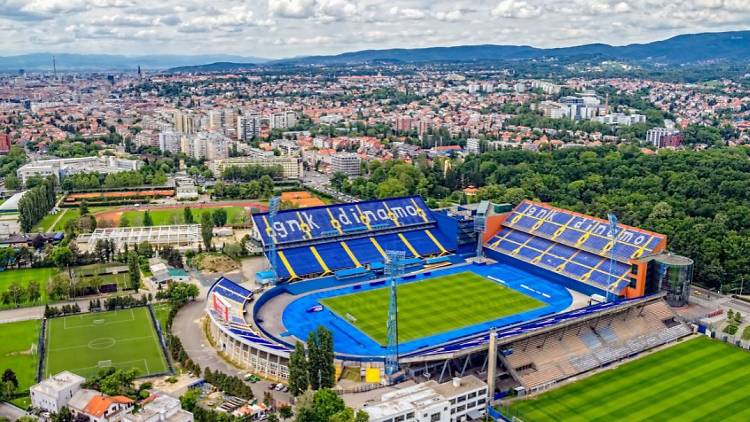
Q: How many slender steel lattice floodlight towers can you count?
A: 4